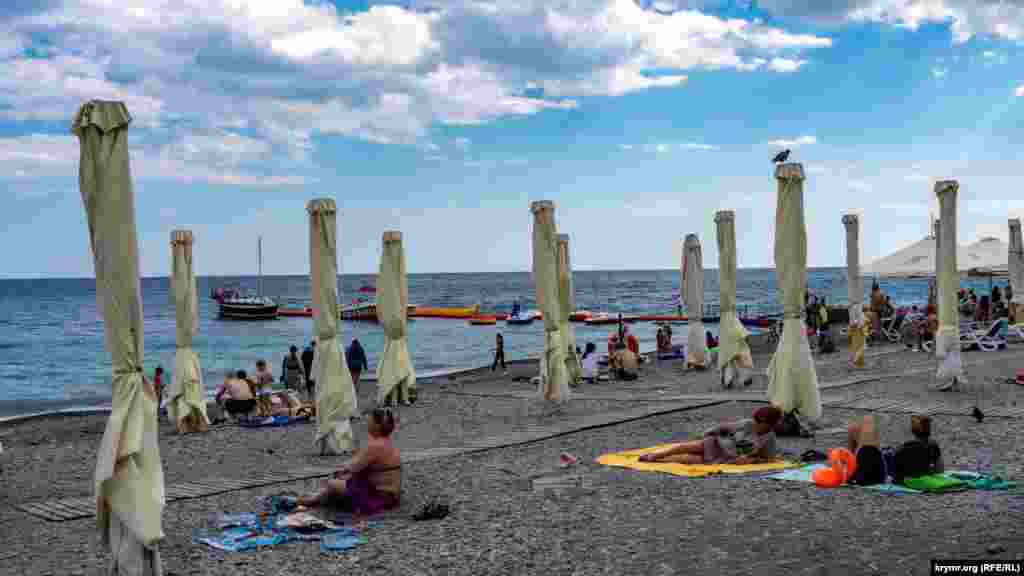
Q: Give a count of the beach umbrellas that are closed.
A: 12